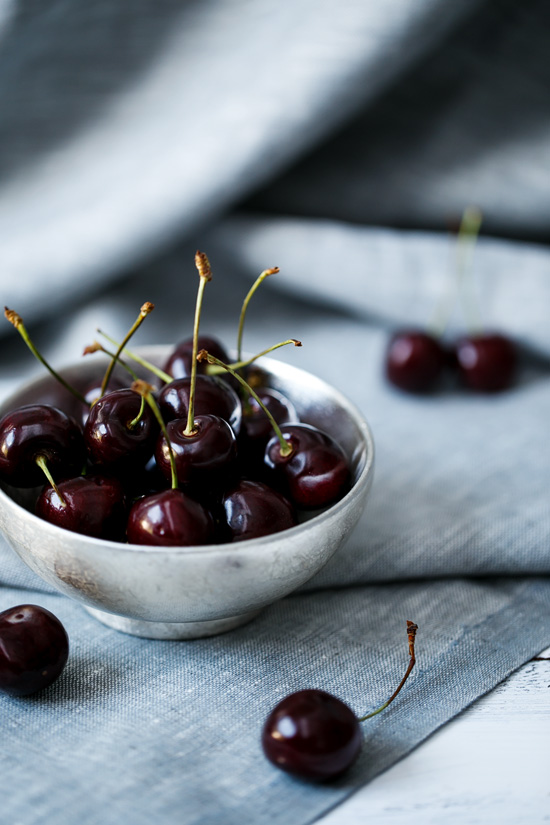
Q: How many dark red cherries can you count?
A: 15